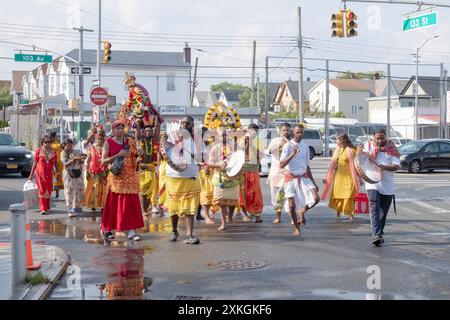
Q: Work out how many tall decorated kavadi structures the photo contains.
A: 2